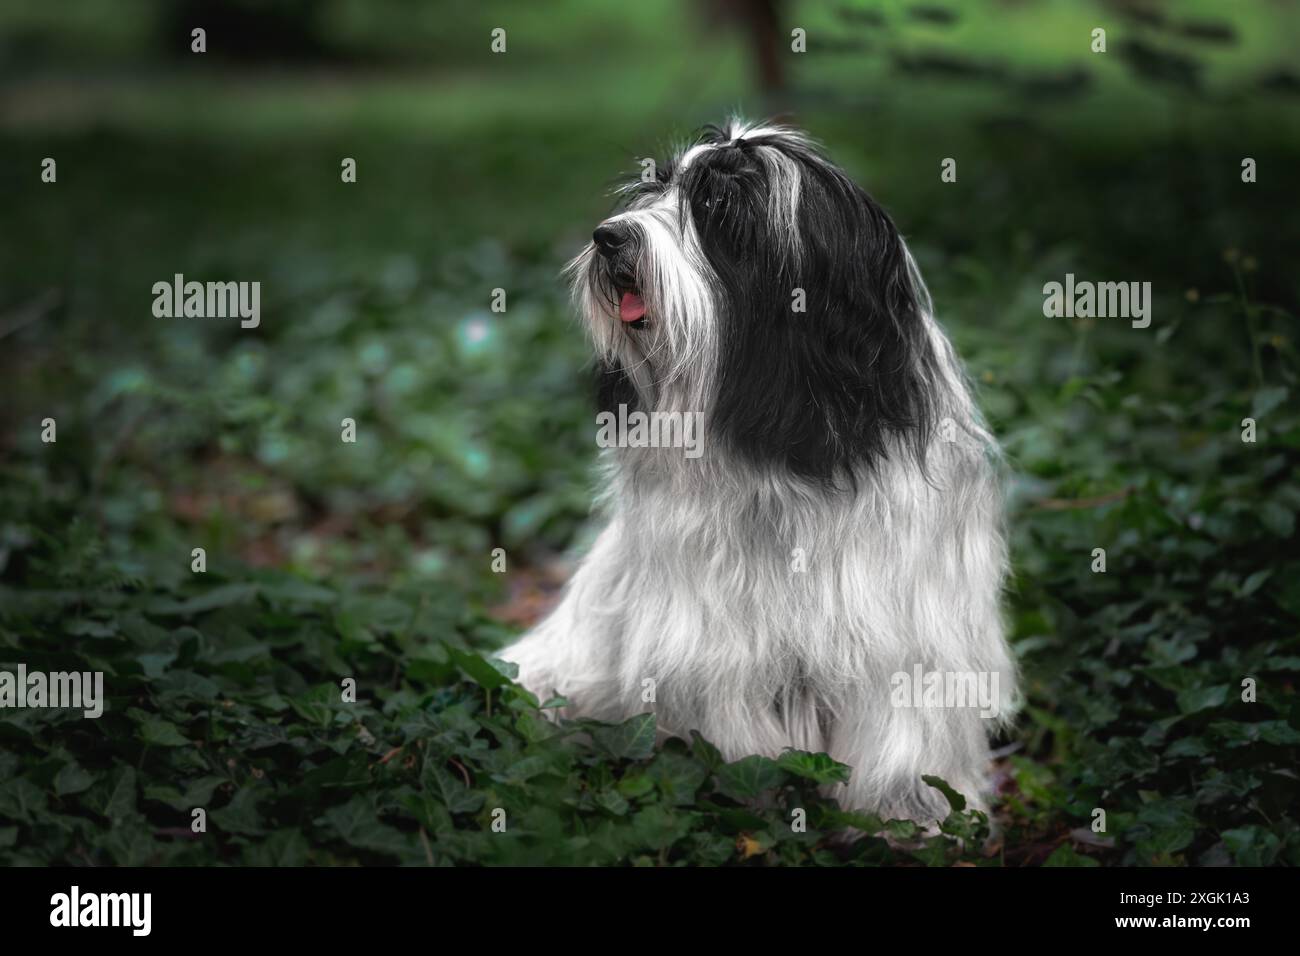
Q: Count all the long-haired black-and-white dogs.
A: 1